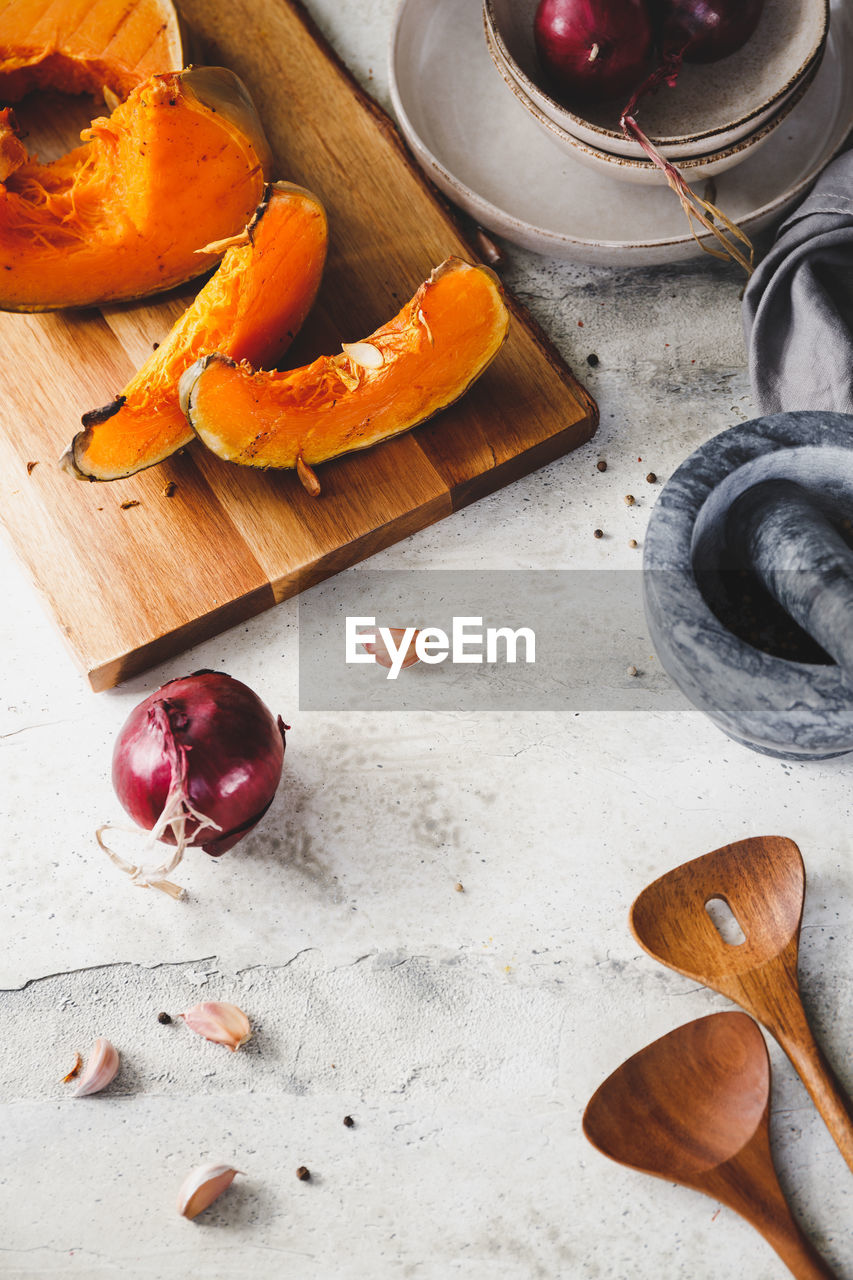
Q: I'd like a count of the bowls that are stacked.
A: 2